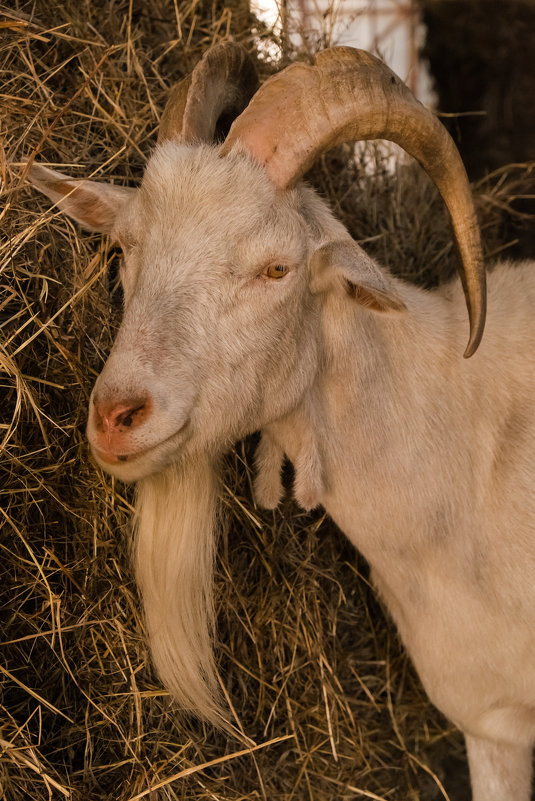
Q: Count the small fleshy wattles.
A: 2